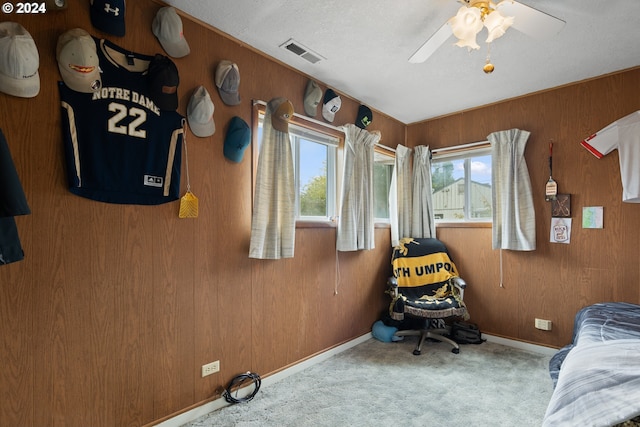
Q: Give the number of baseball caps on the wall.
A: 13